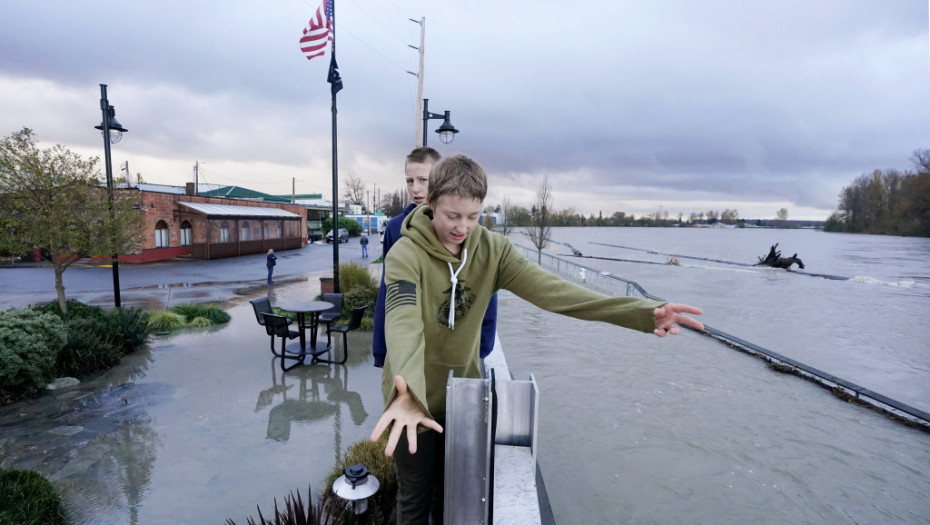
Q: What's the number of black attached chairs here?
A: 4